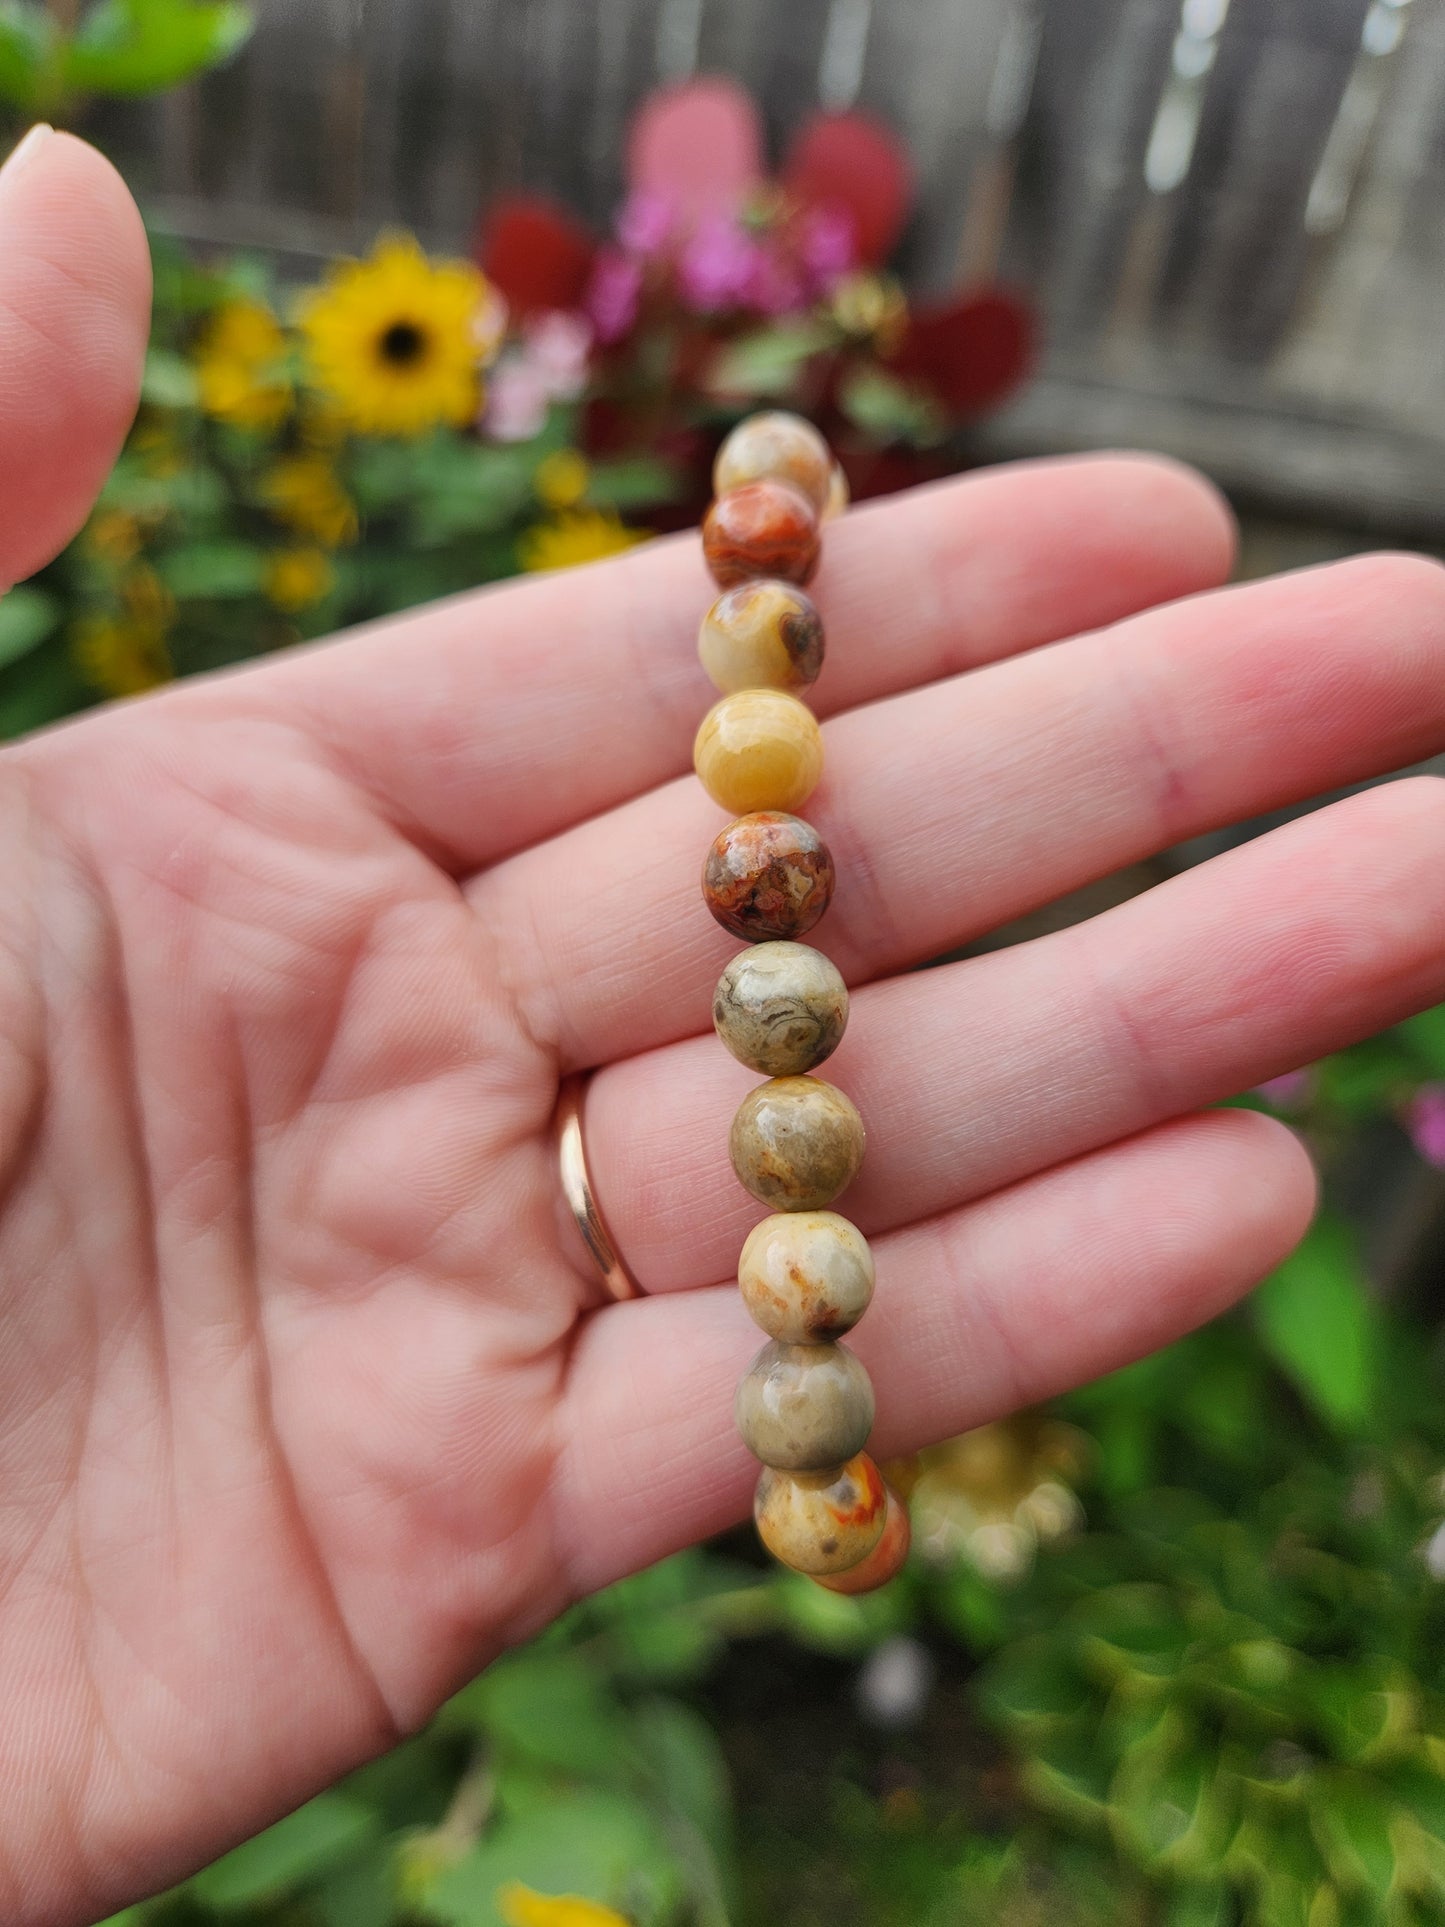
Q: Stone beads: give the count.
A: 12